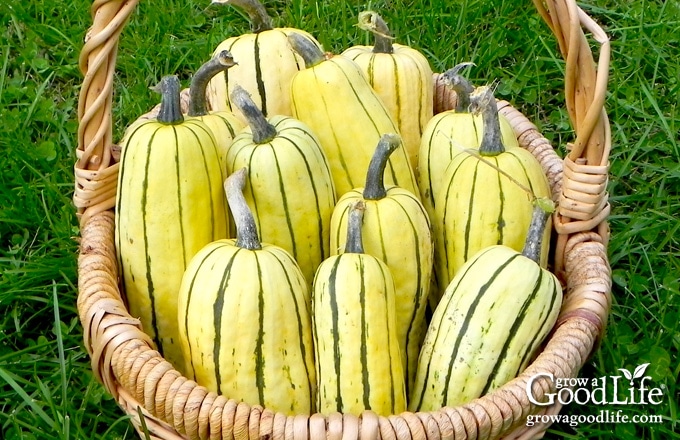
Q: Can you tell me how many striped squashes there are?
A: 12